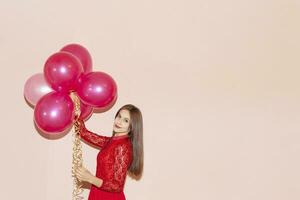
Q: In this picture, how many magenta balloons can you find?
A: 5